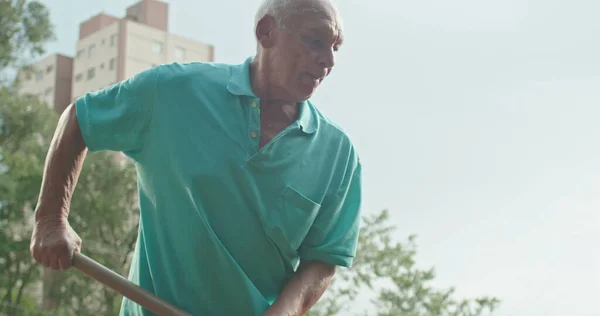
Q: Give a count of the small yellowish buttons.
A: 2